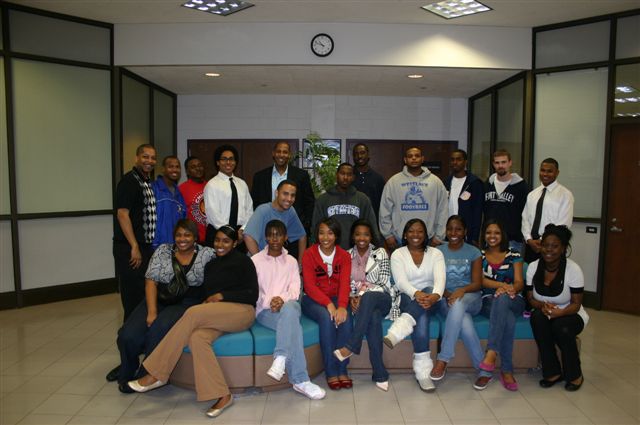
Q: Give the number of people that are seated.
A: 9